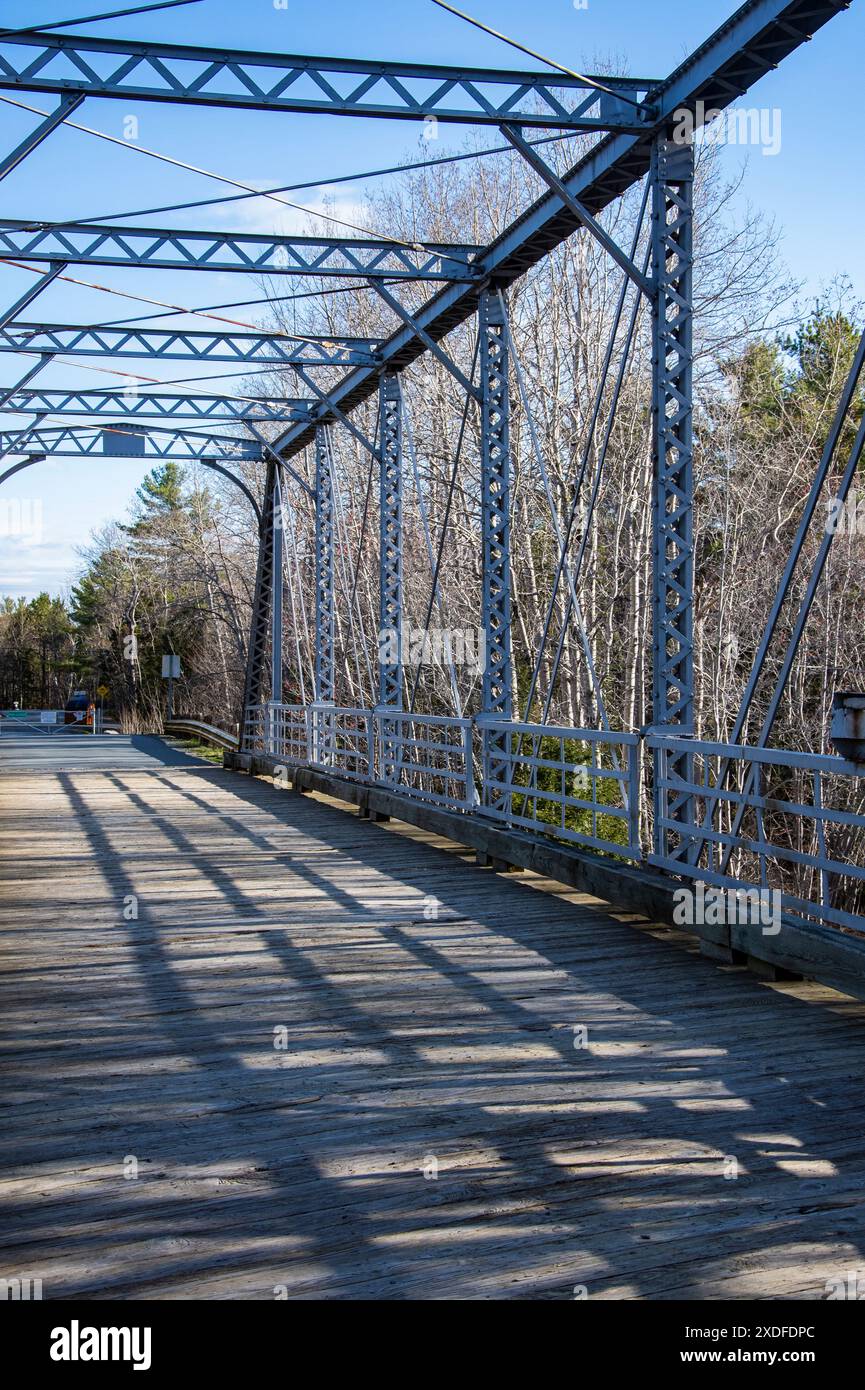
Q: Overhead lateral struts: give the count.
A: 5